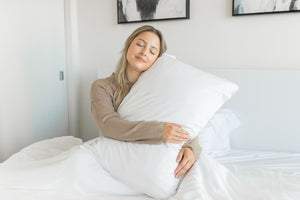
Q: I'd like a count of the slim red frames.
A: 0